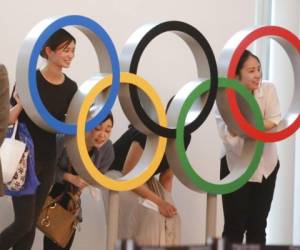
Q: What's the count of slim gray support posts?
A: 2